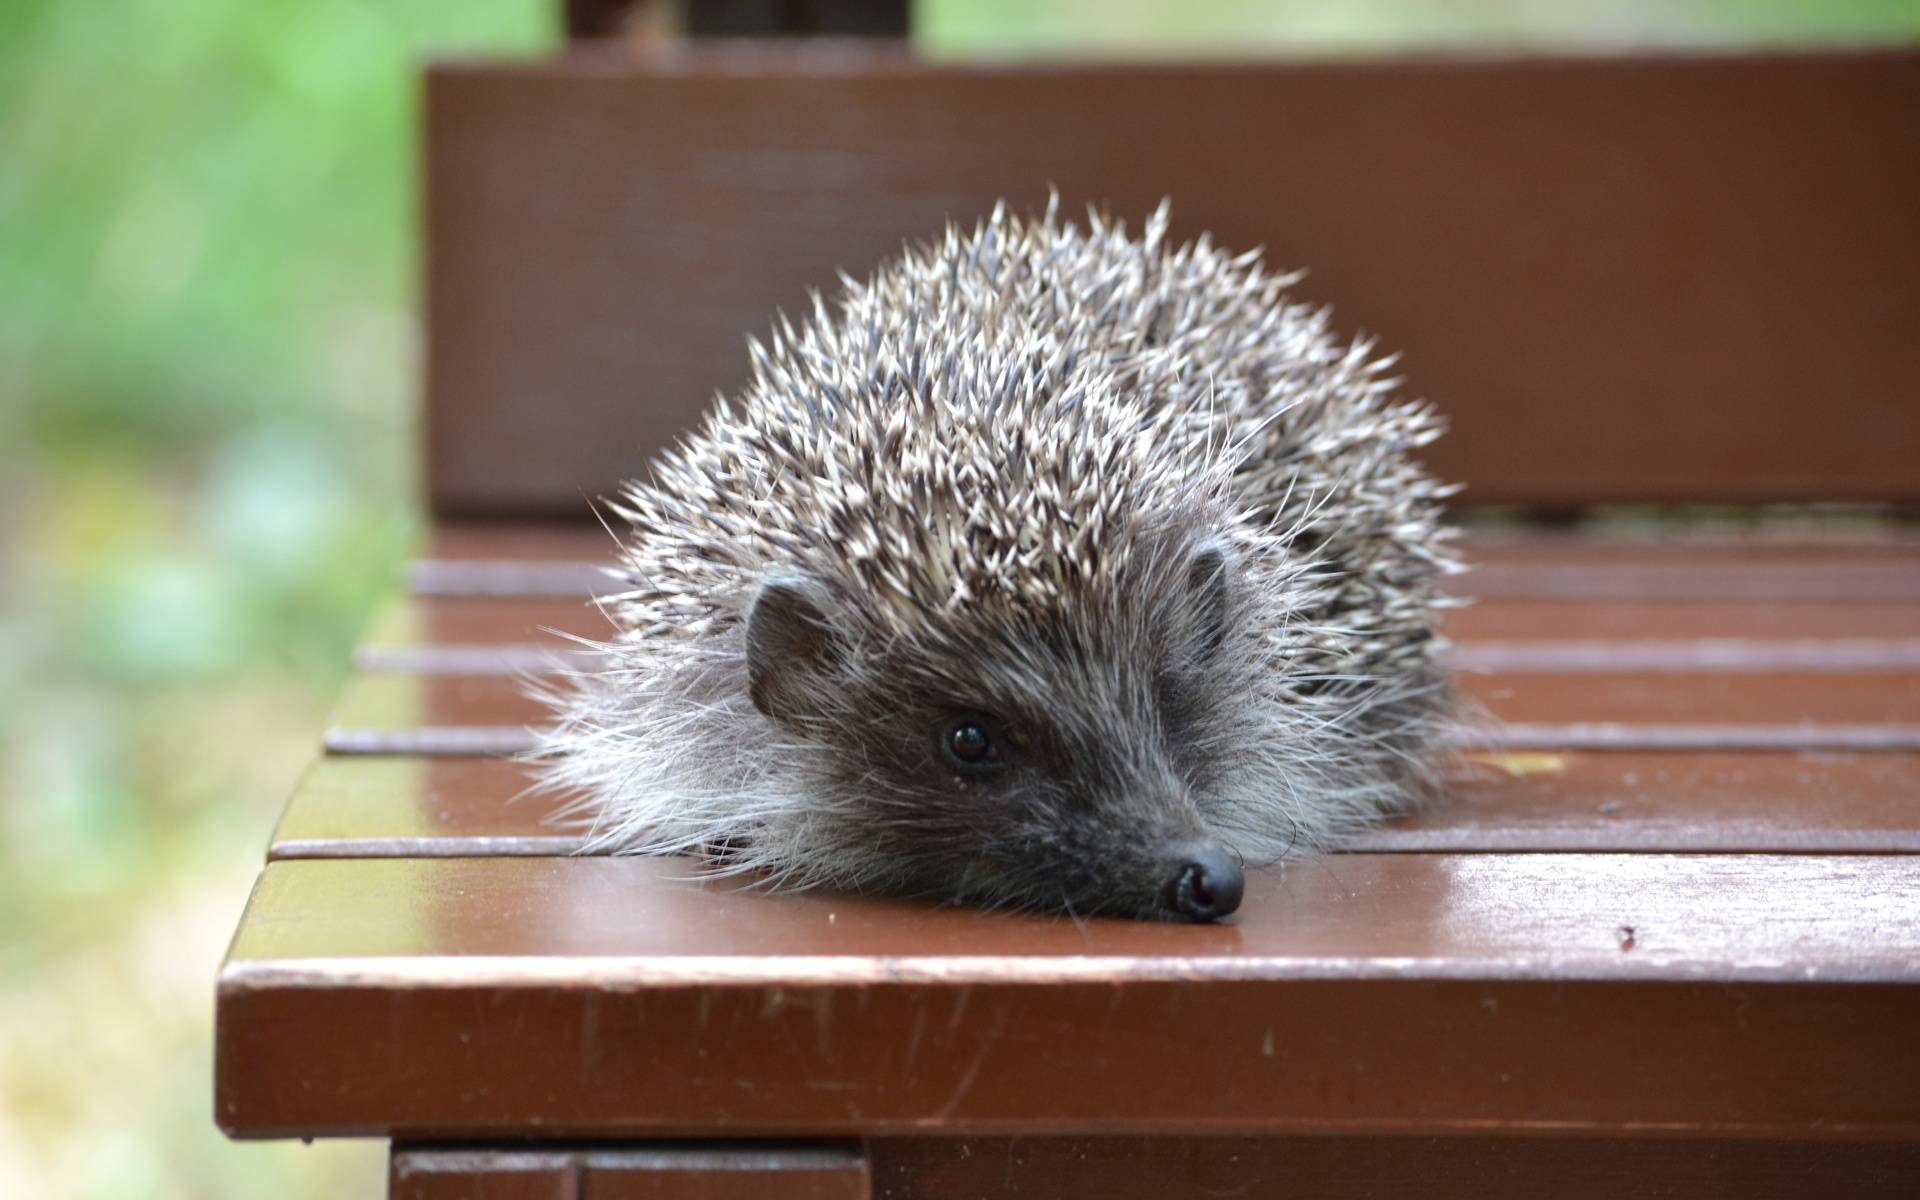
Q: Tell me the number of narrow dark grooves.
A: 4